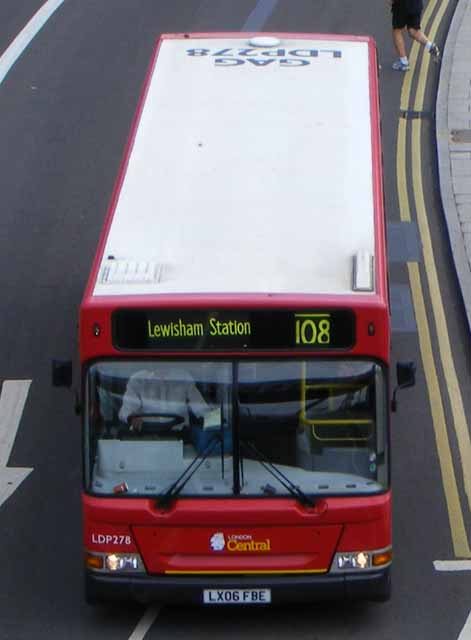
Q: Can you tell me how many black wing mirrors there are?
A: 2